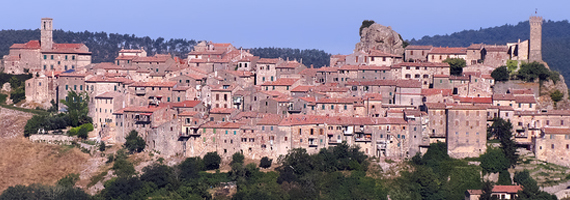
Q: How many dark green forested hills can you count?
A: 2